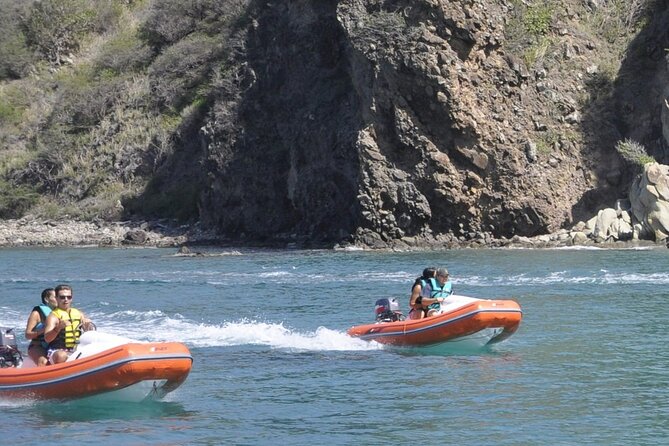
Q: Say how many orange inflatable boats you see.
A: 2